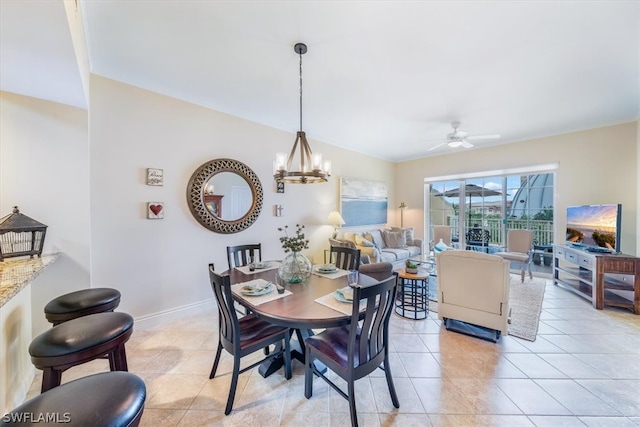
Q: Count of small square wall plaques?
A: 4